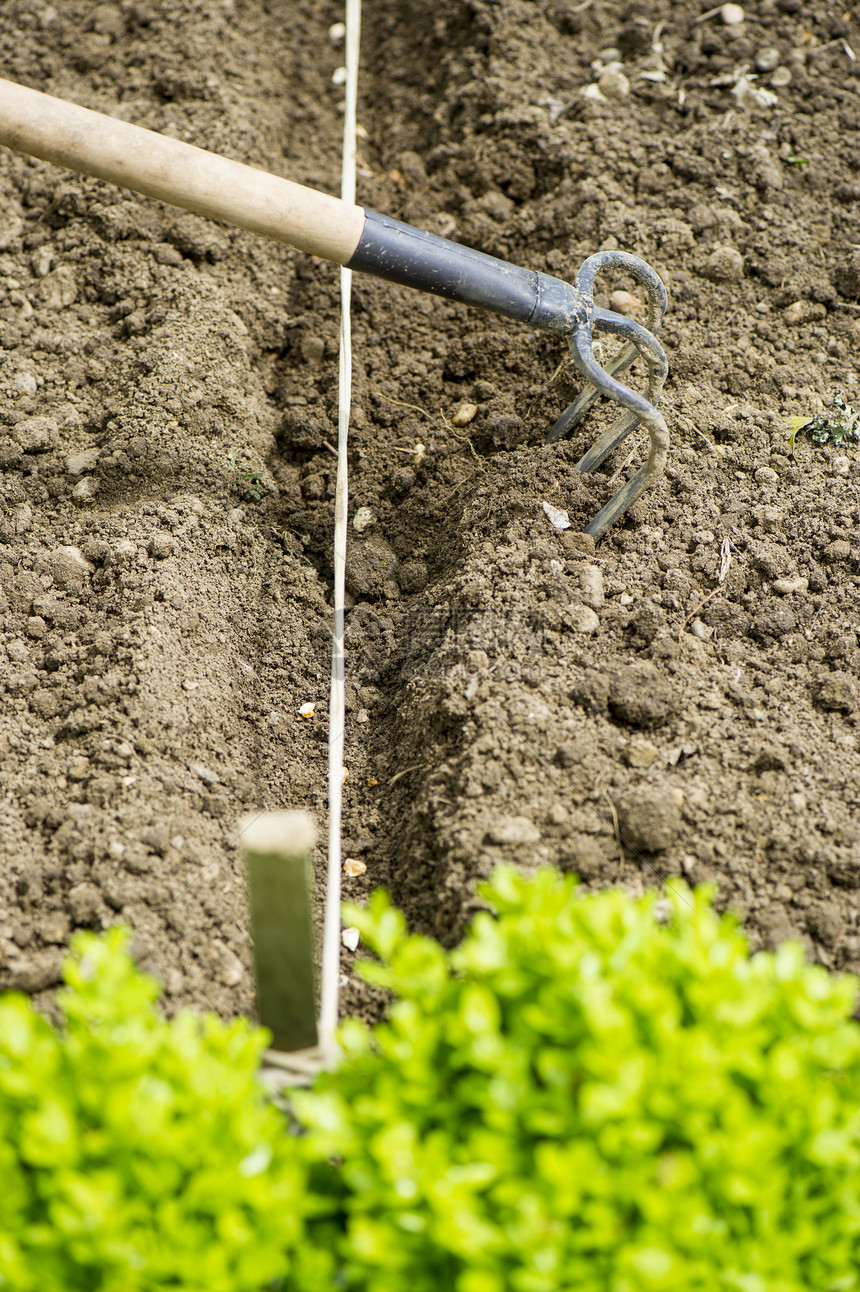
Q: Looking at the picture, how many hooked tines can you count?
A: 3